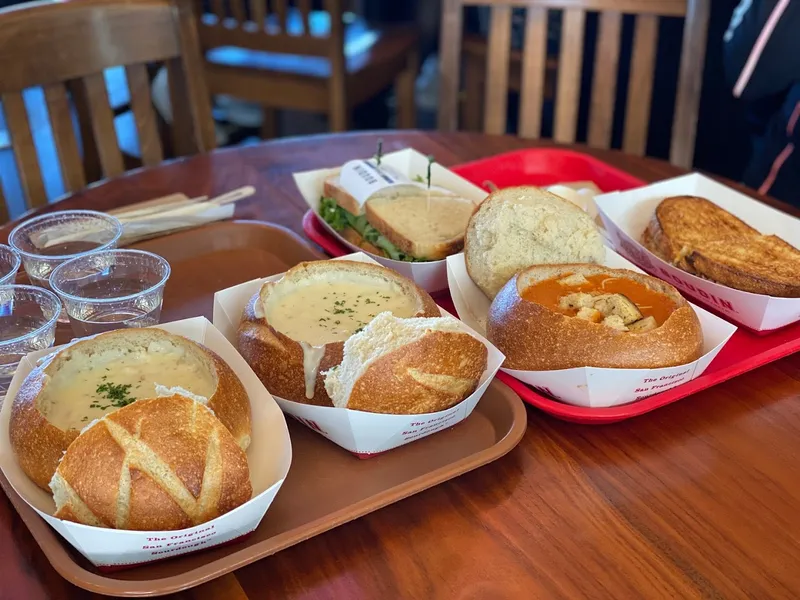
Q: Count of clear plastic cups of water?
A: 4